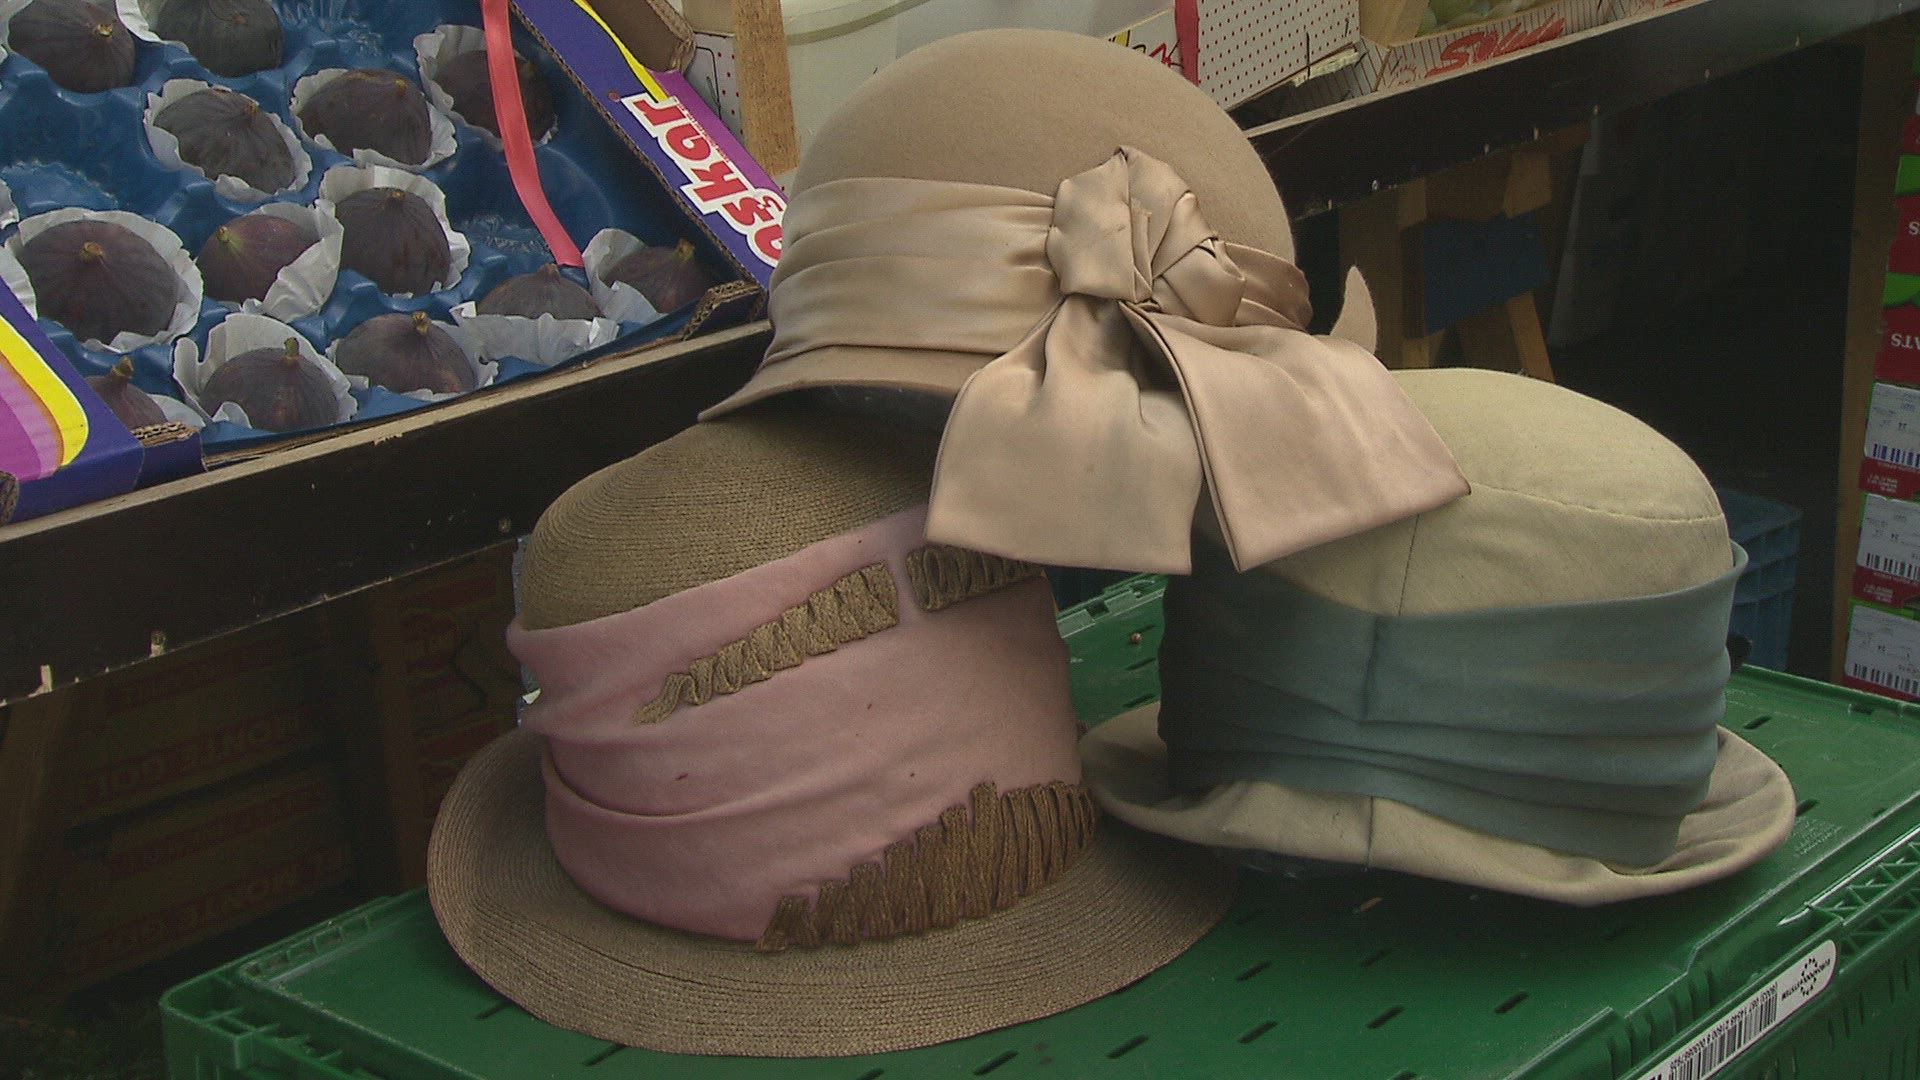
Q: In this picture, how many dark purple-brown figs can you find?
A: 13